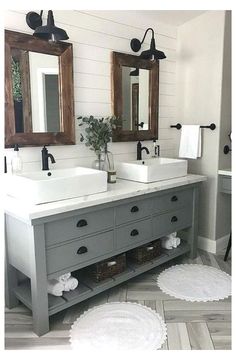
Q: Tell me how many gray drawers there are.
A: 6